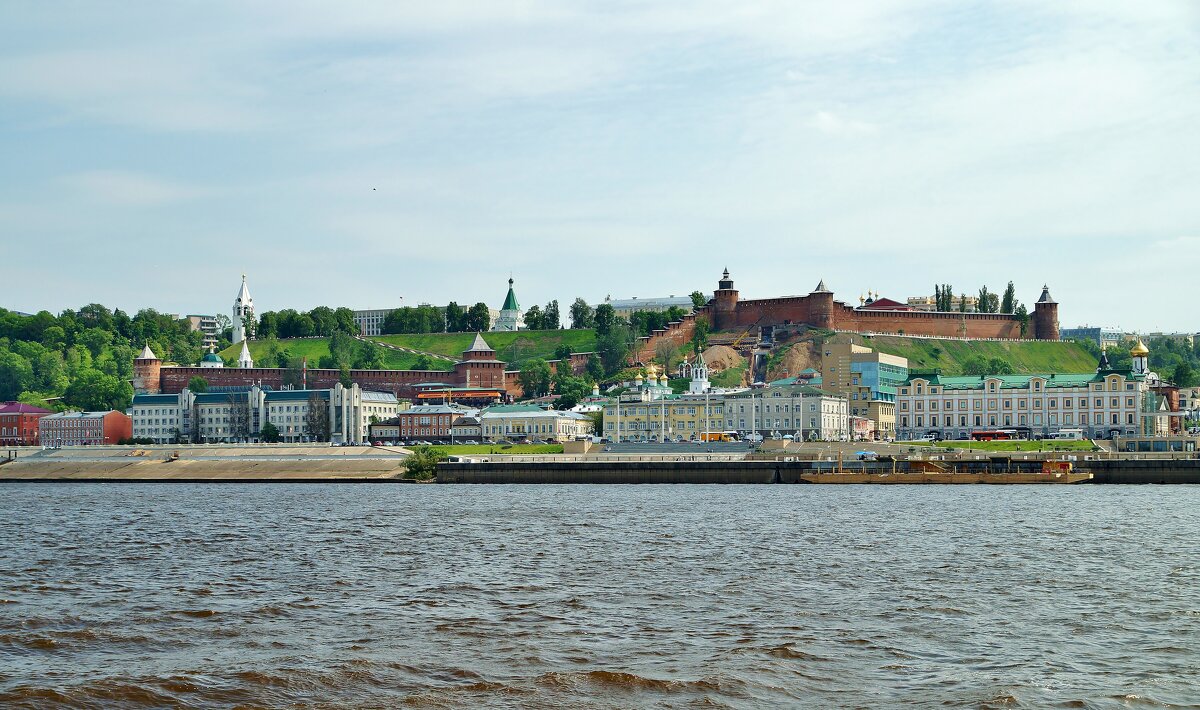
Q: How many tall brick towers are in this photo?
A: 5